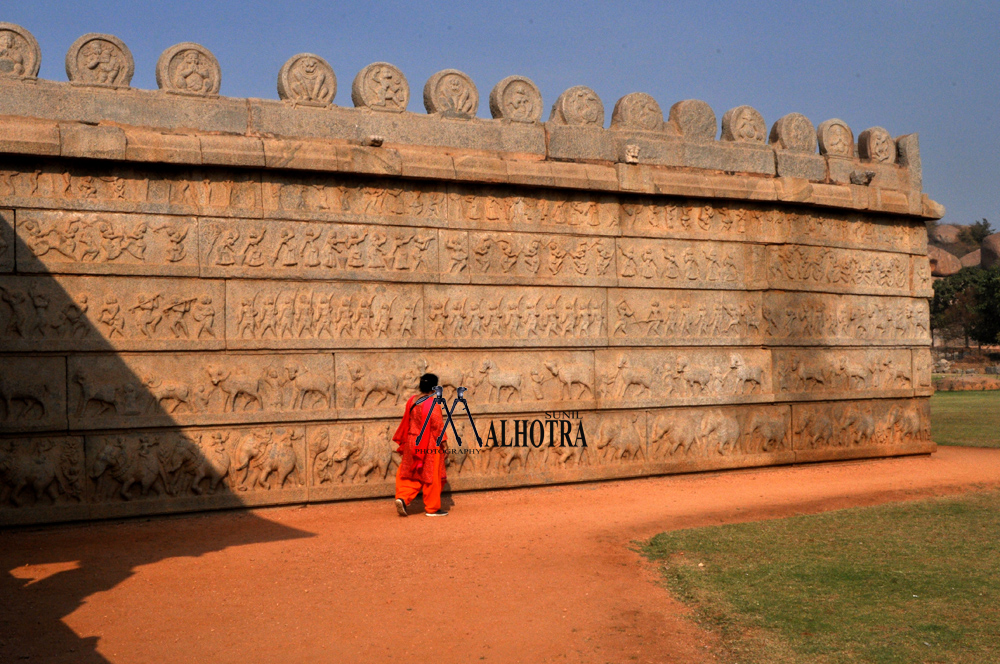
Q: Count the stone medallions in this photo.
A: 14